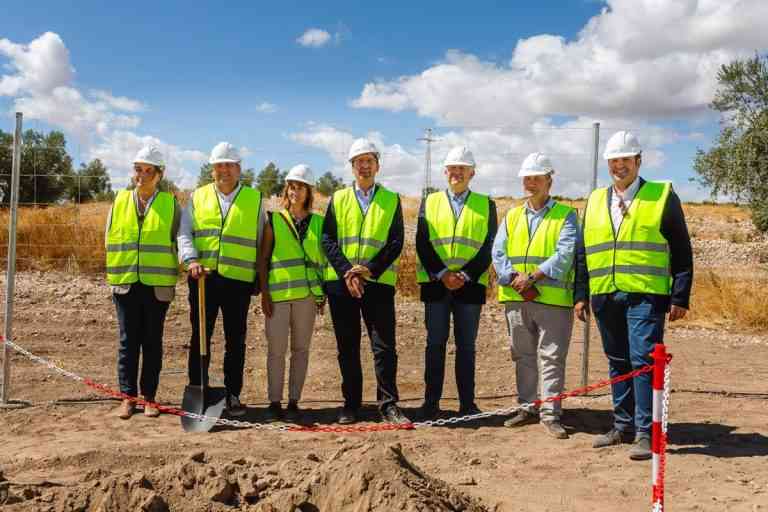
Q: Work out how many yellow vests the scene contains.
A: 7